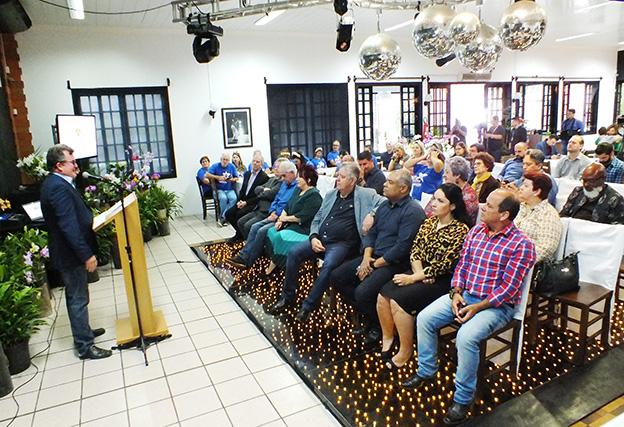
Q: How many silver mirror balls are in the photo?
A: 5